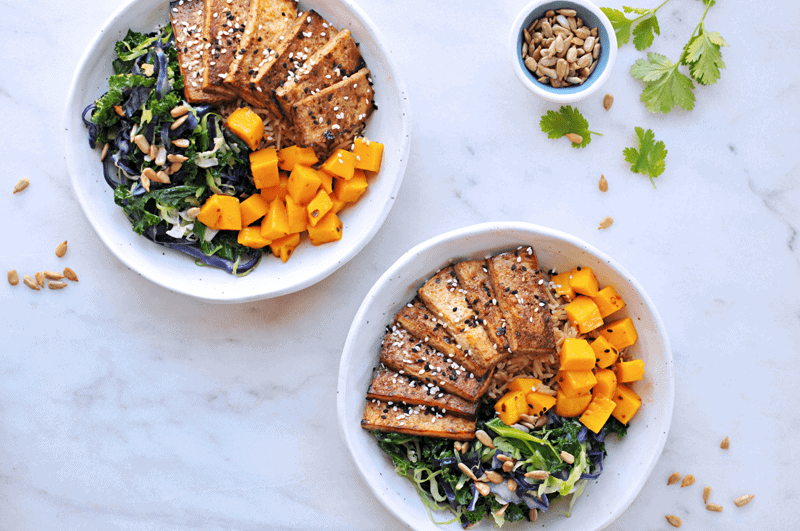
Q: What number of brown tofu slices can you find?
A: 13